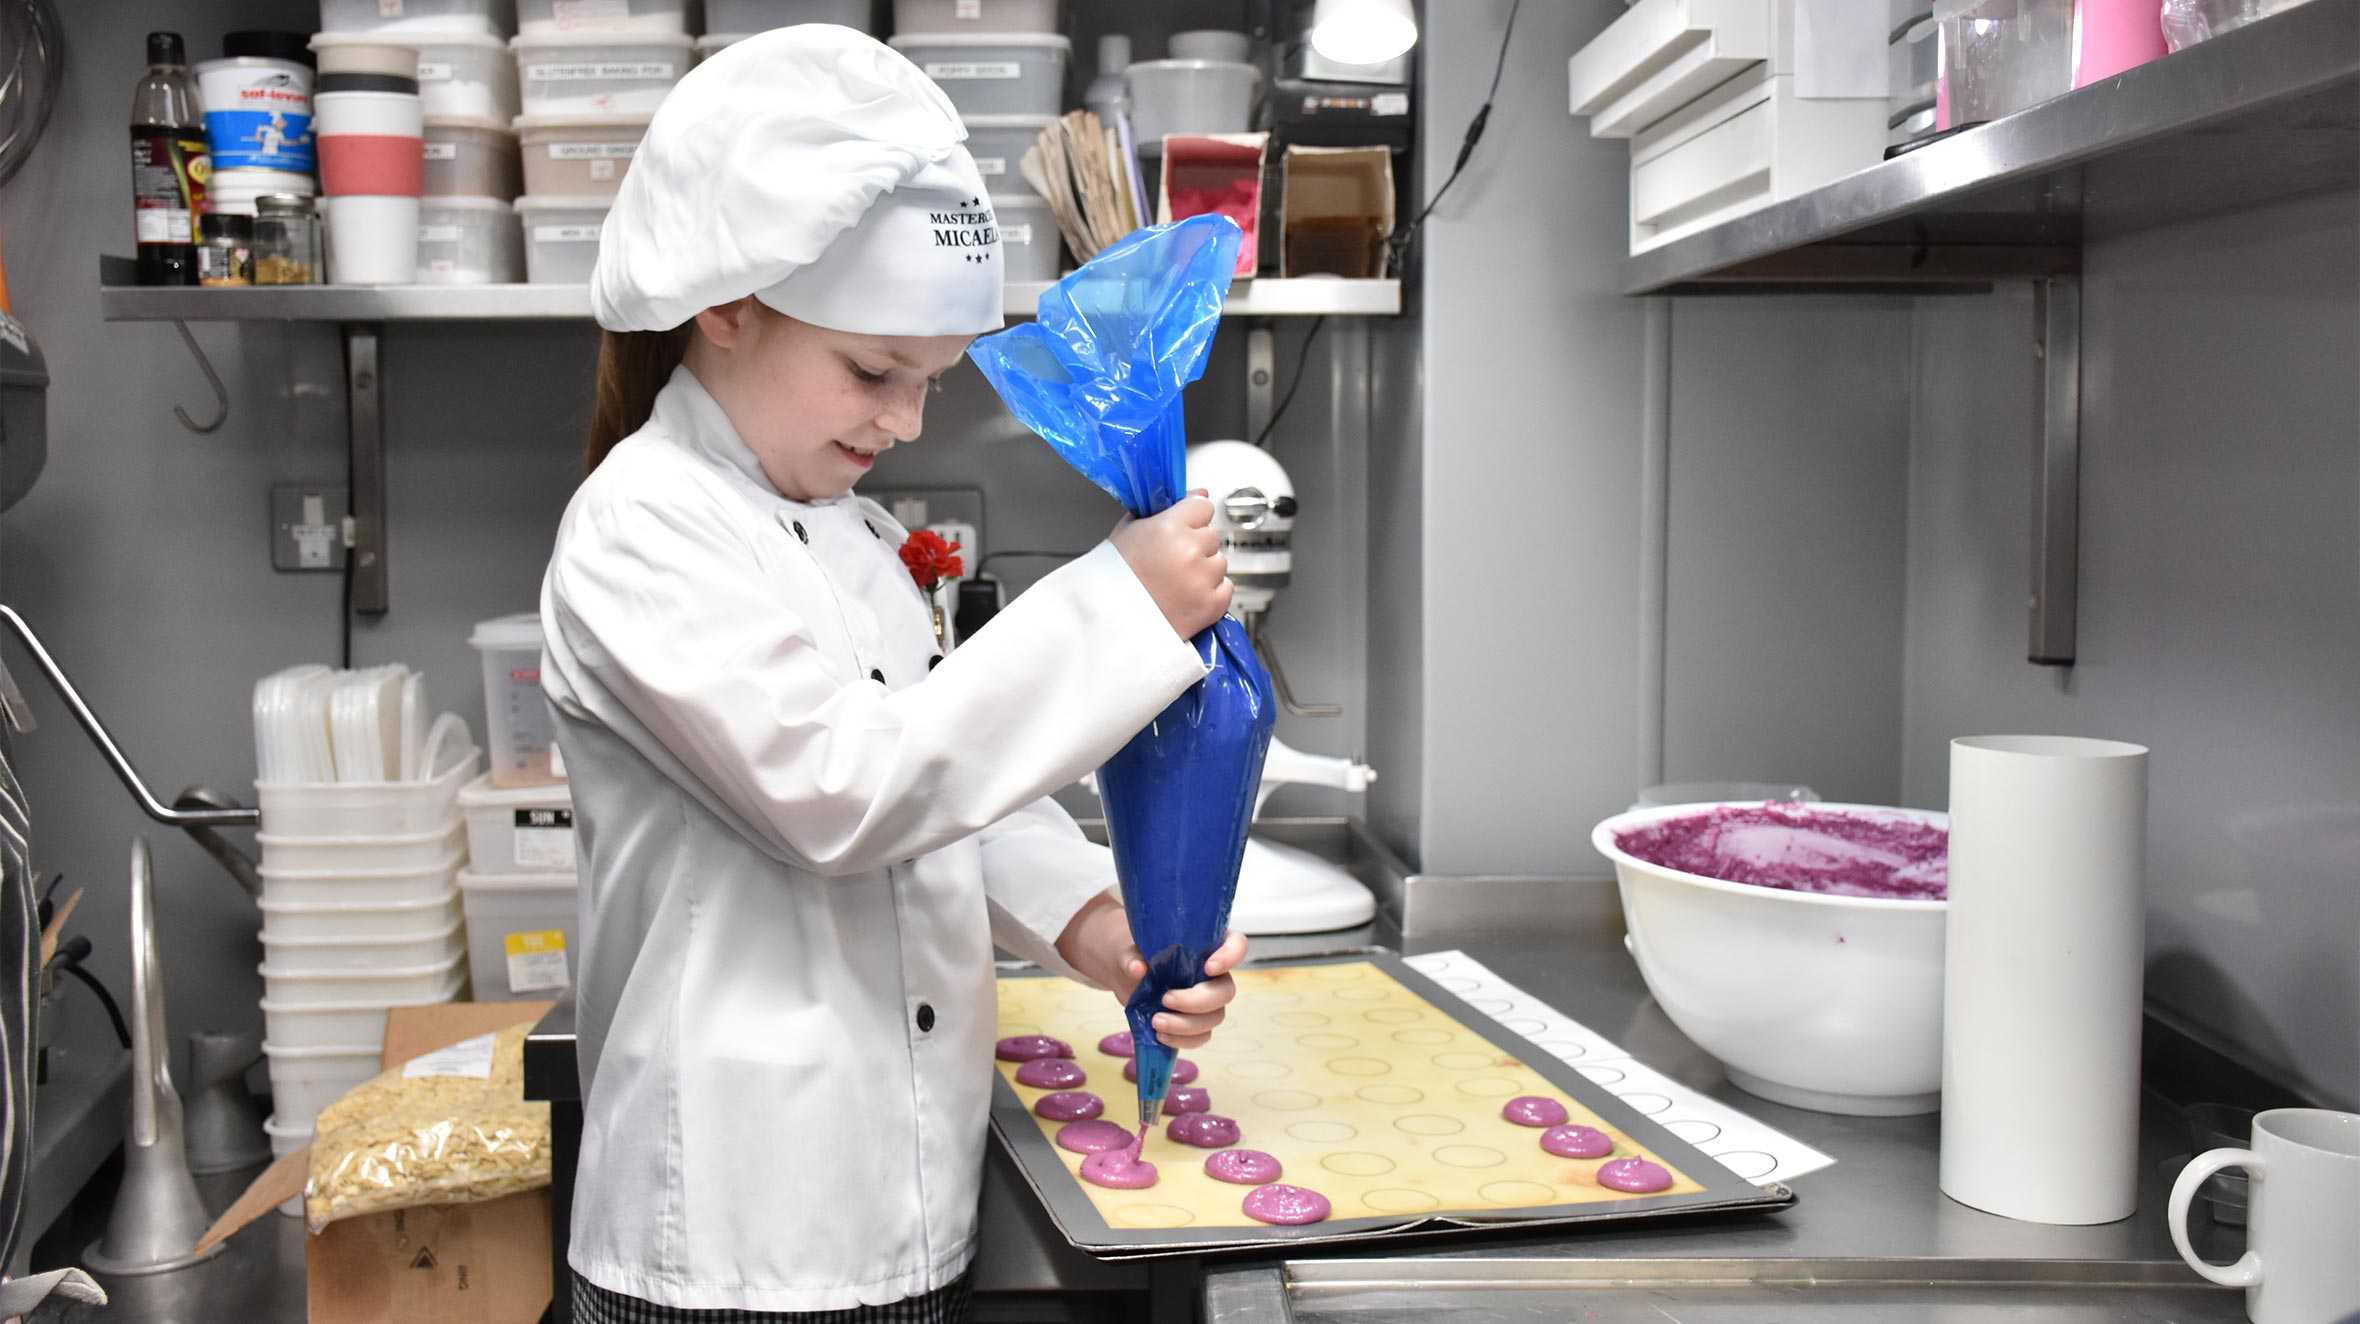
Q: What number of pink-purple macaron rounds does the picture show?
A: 14